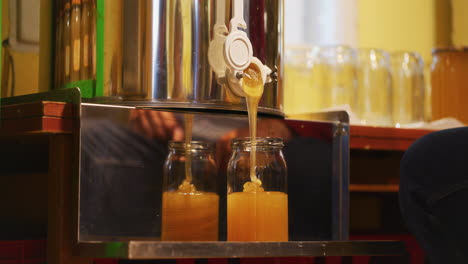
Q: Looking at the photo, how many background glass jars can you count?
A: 5